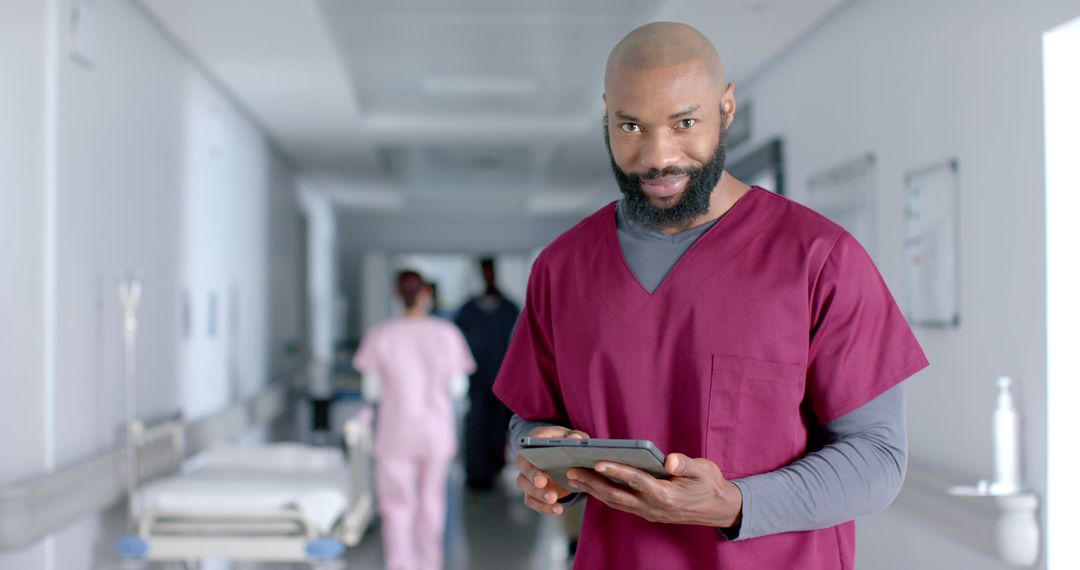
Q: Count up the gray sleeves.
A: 2